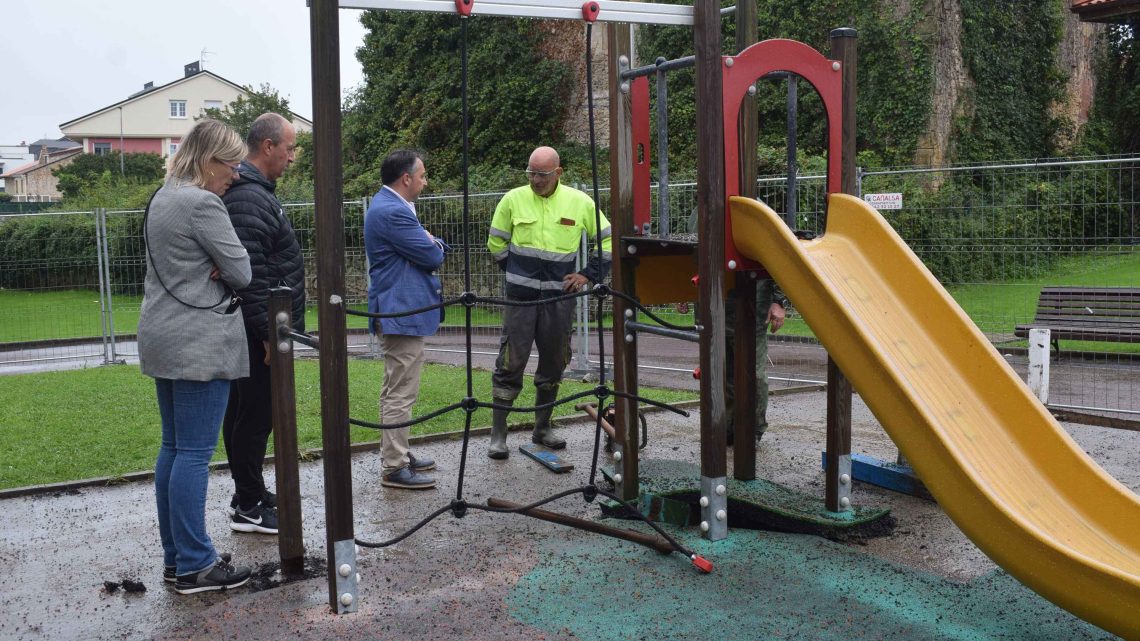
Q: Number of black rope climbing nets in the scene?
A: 1